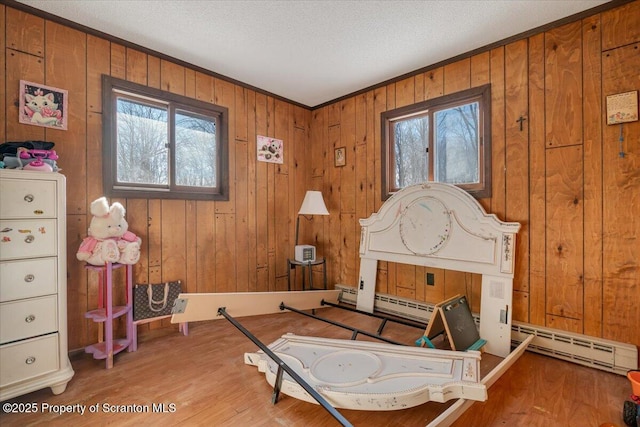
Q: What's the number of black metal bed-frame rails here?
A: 3